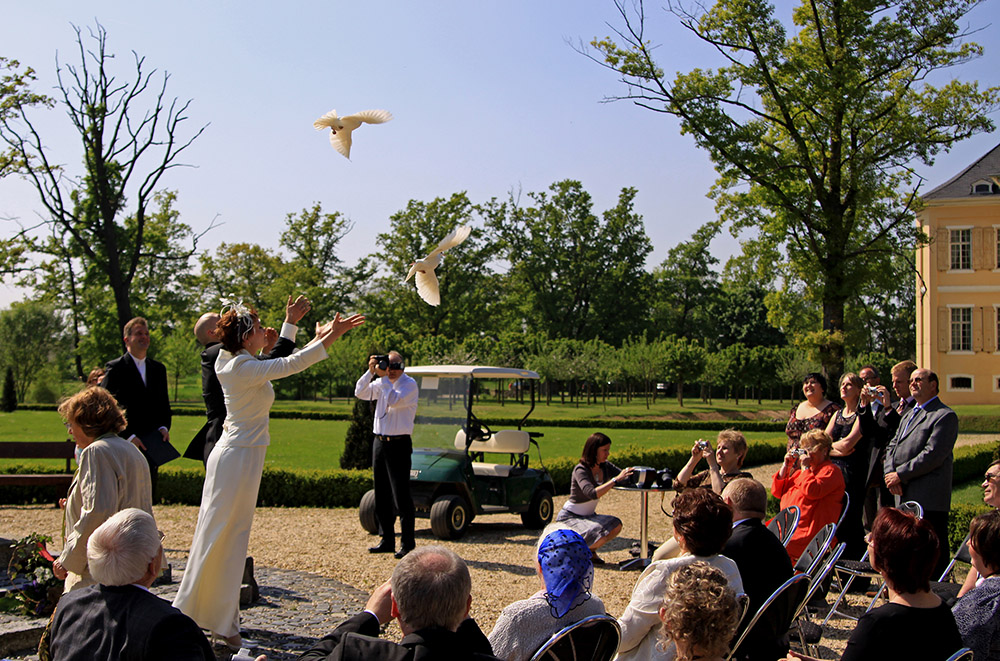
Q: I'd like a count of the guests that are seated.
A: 11